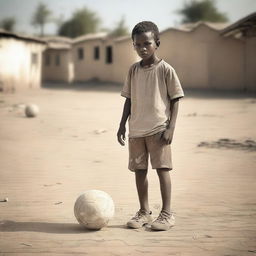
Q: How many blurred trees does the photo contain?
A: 5